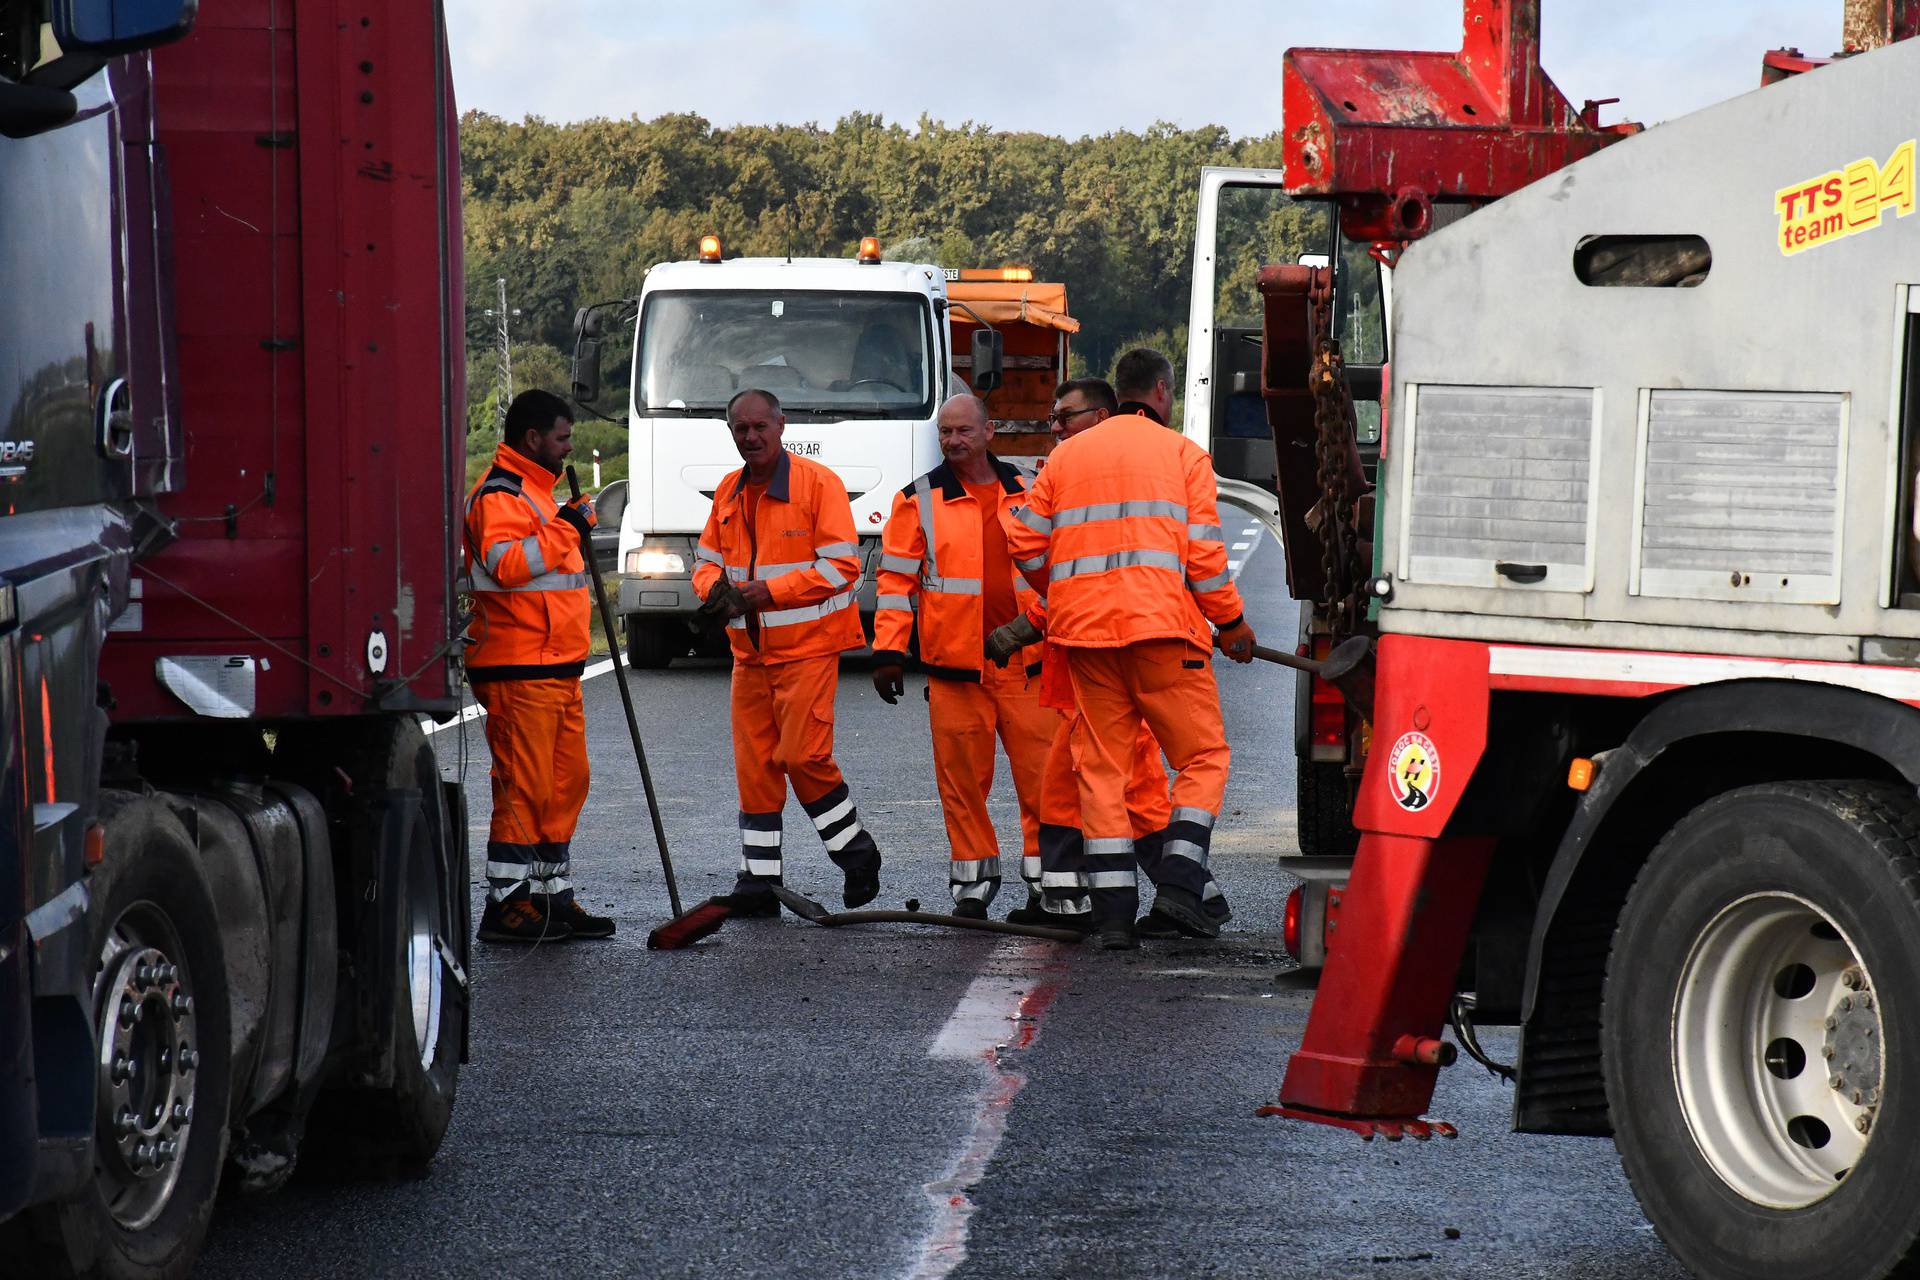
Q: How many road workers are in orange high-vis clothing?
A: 5